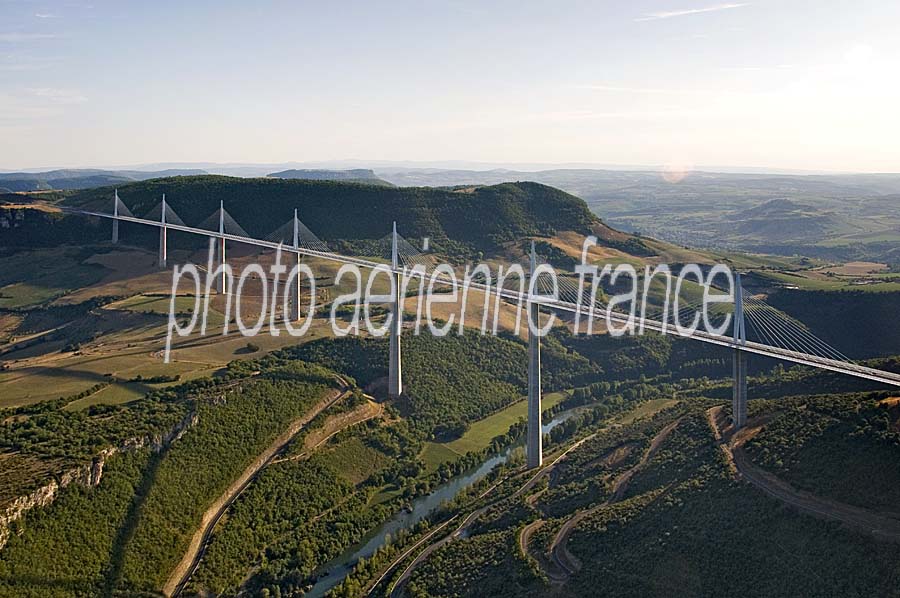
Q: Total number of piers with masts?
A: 7